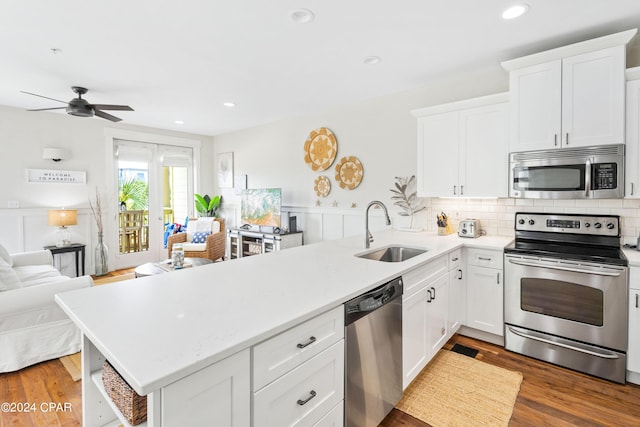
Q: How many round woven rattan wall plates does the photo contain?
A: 3